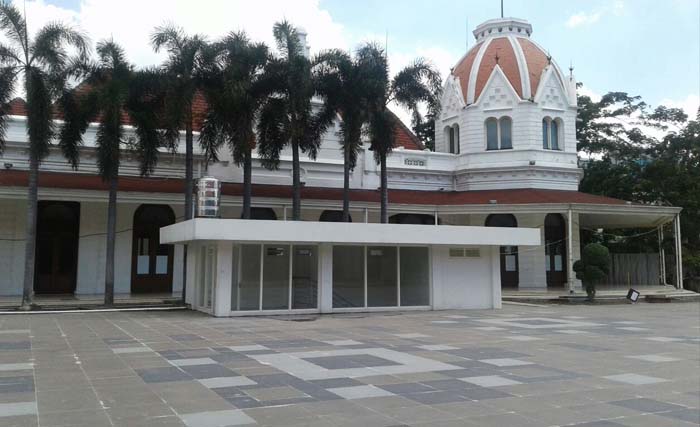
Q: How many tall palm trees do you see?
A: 7